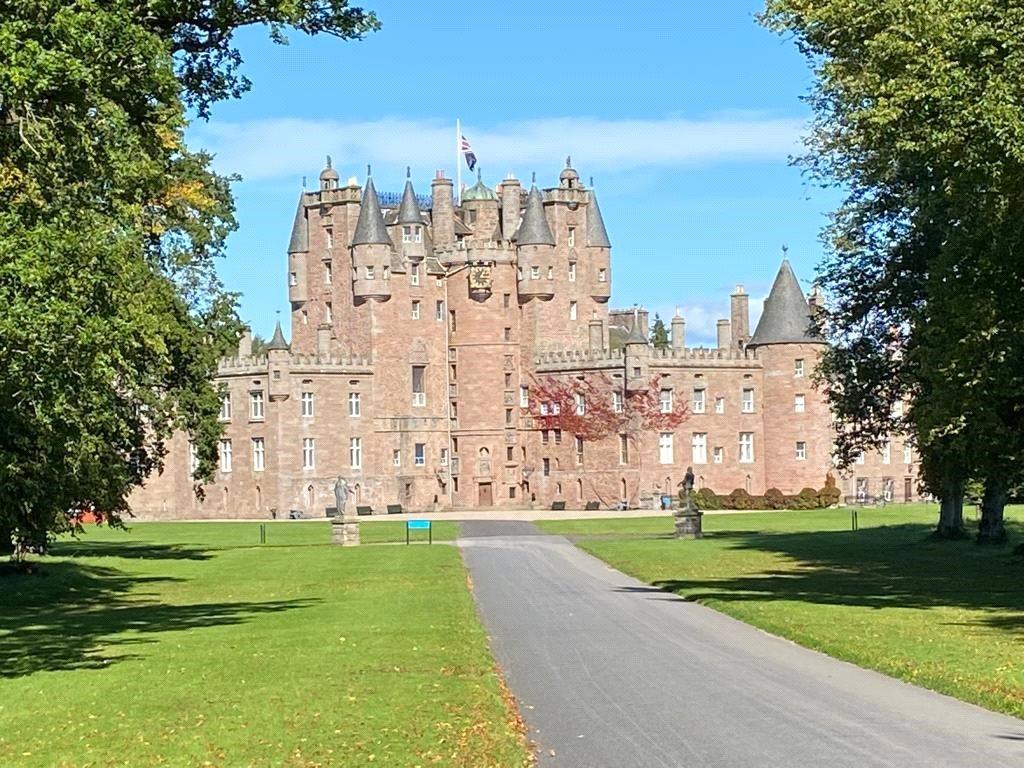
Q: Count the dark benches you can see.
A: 5